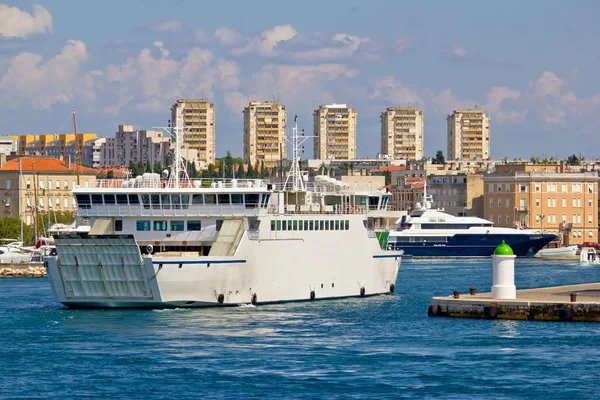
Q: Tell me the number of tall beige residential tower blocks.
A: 5